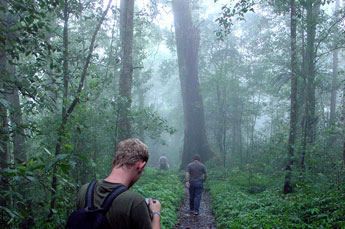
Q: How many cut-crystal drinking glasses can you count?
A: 0